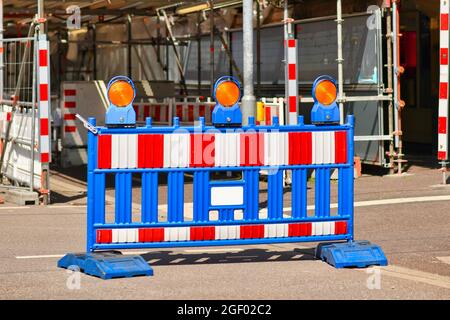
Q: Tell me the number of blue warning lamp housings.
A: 3